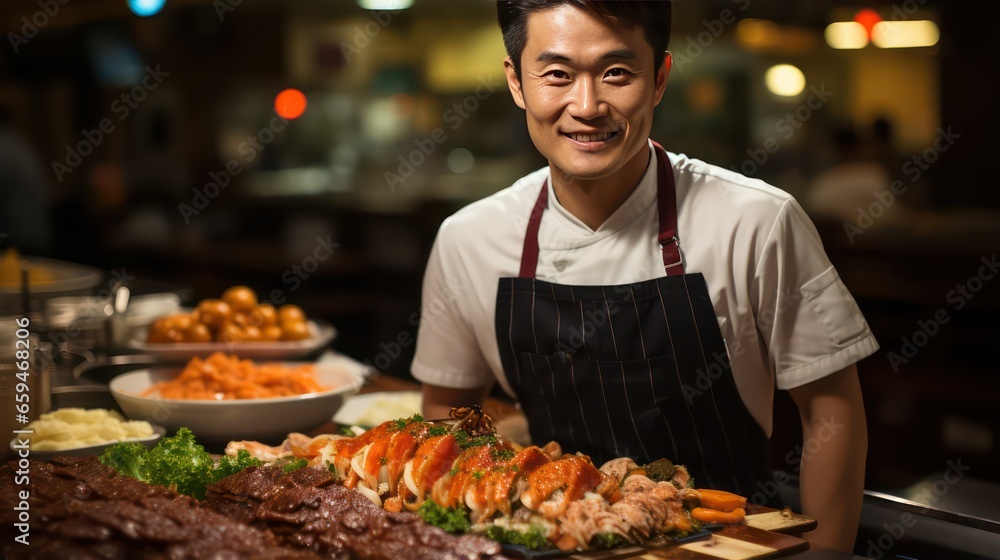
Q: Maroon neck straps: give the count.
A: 2